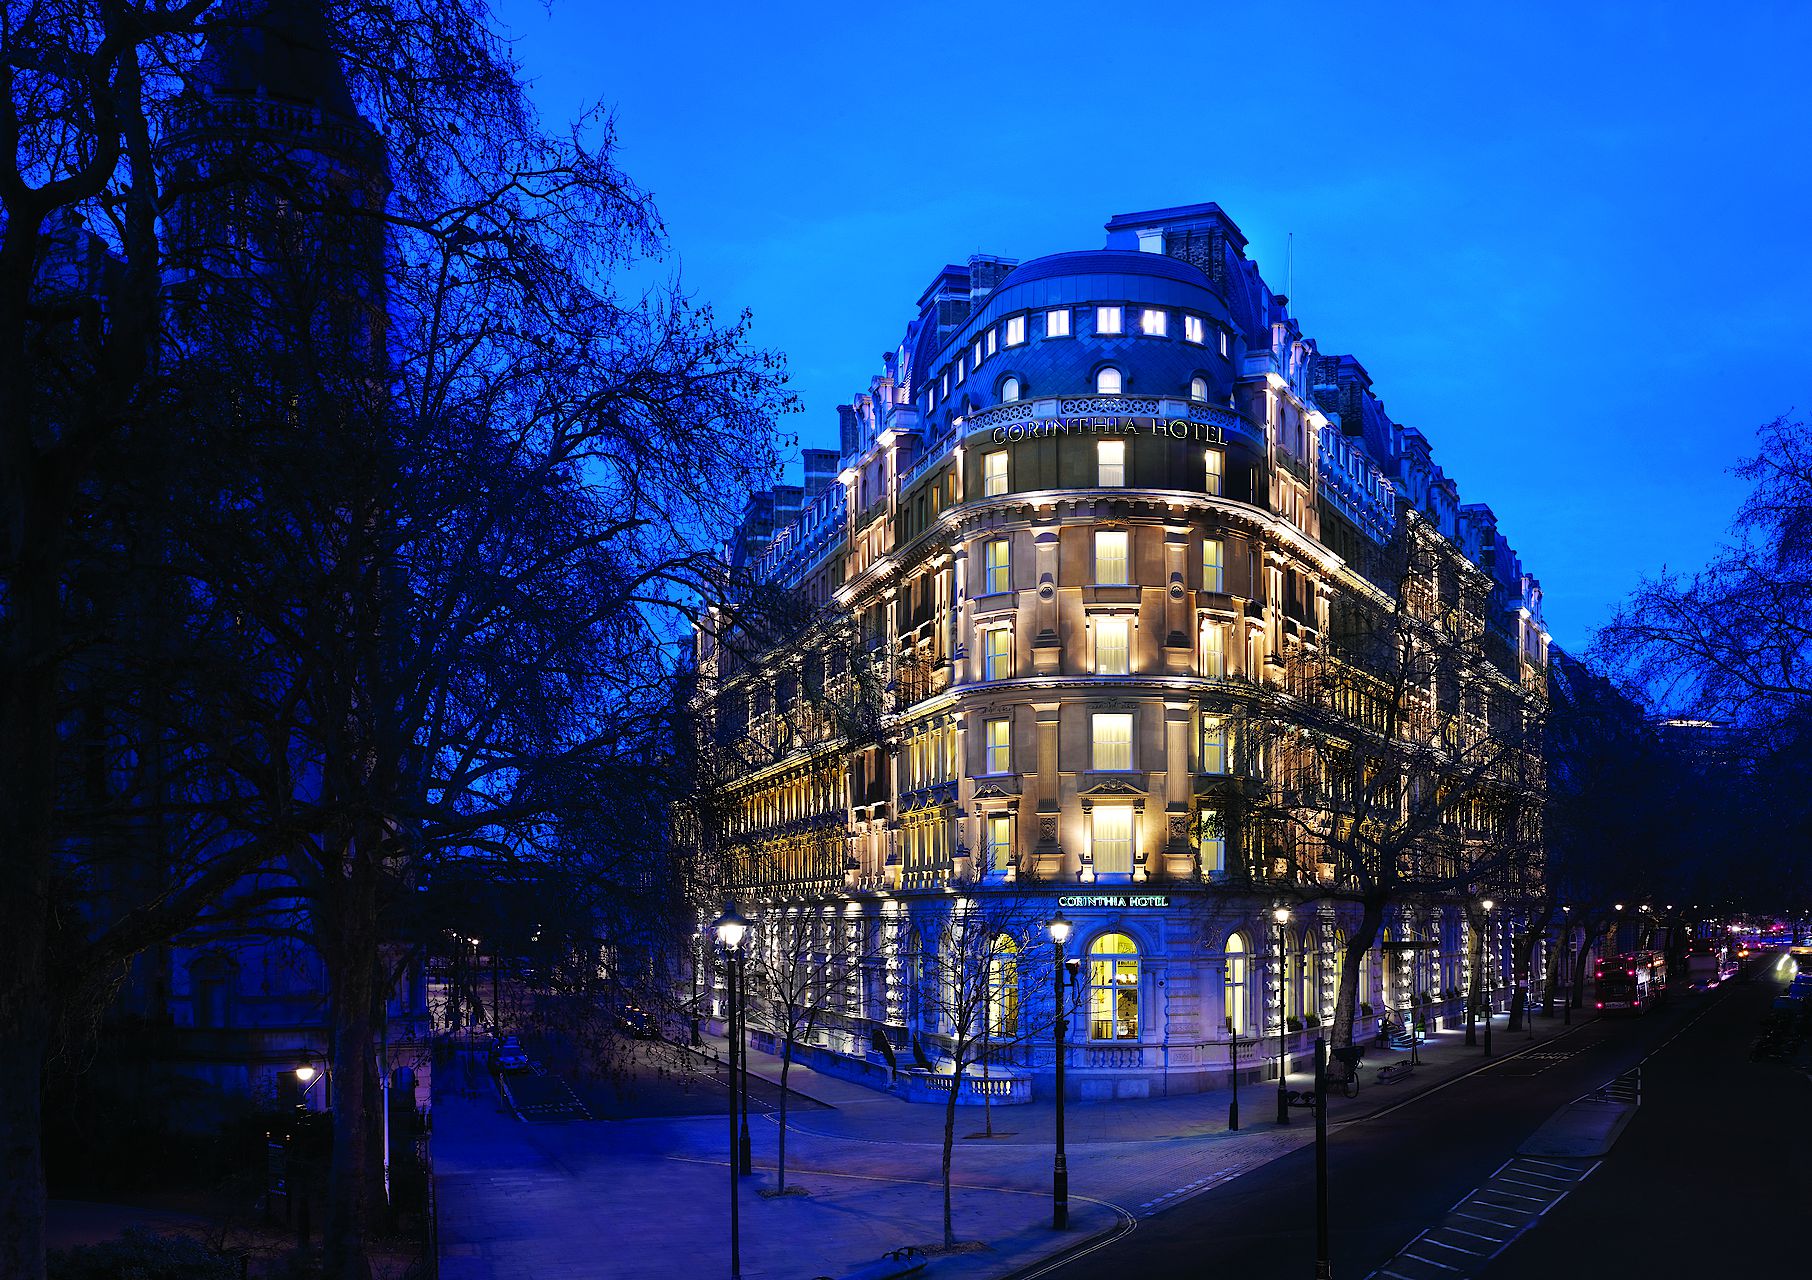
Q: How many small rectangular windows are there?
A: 11